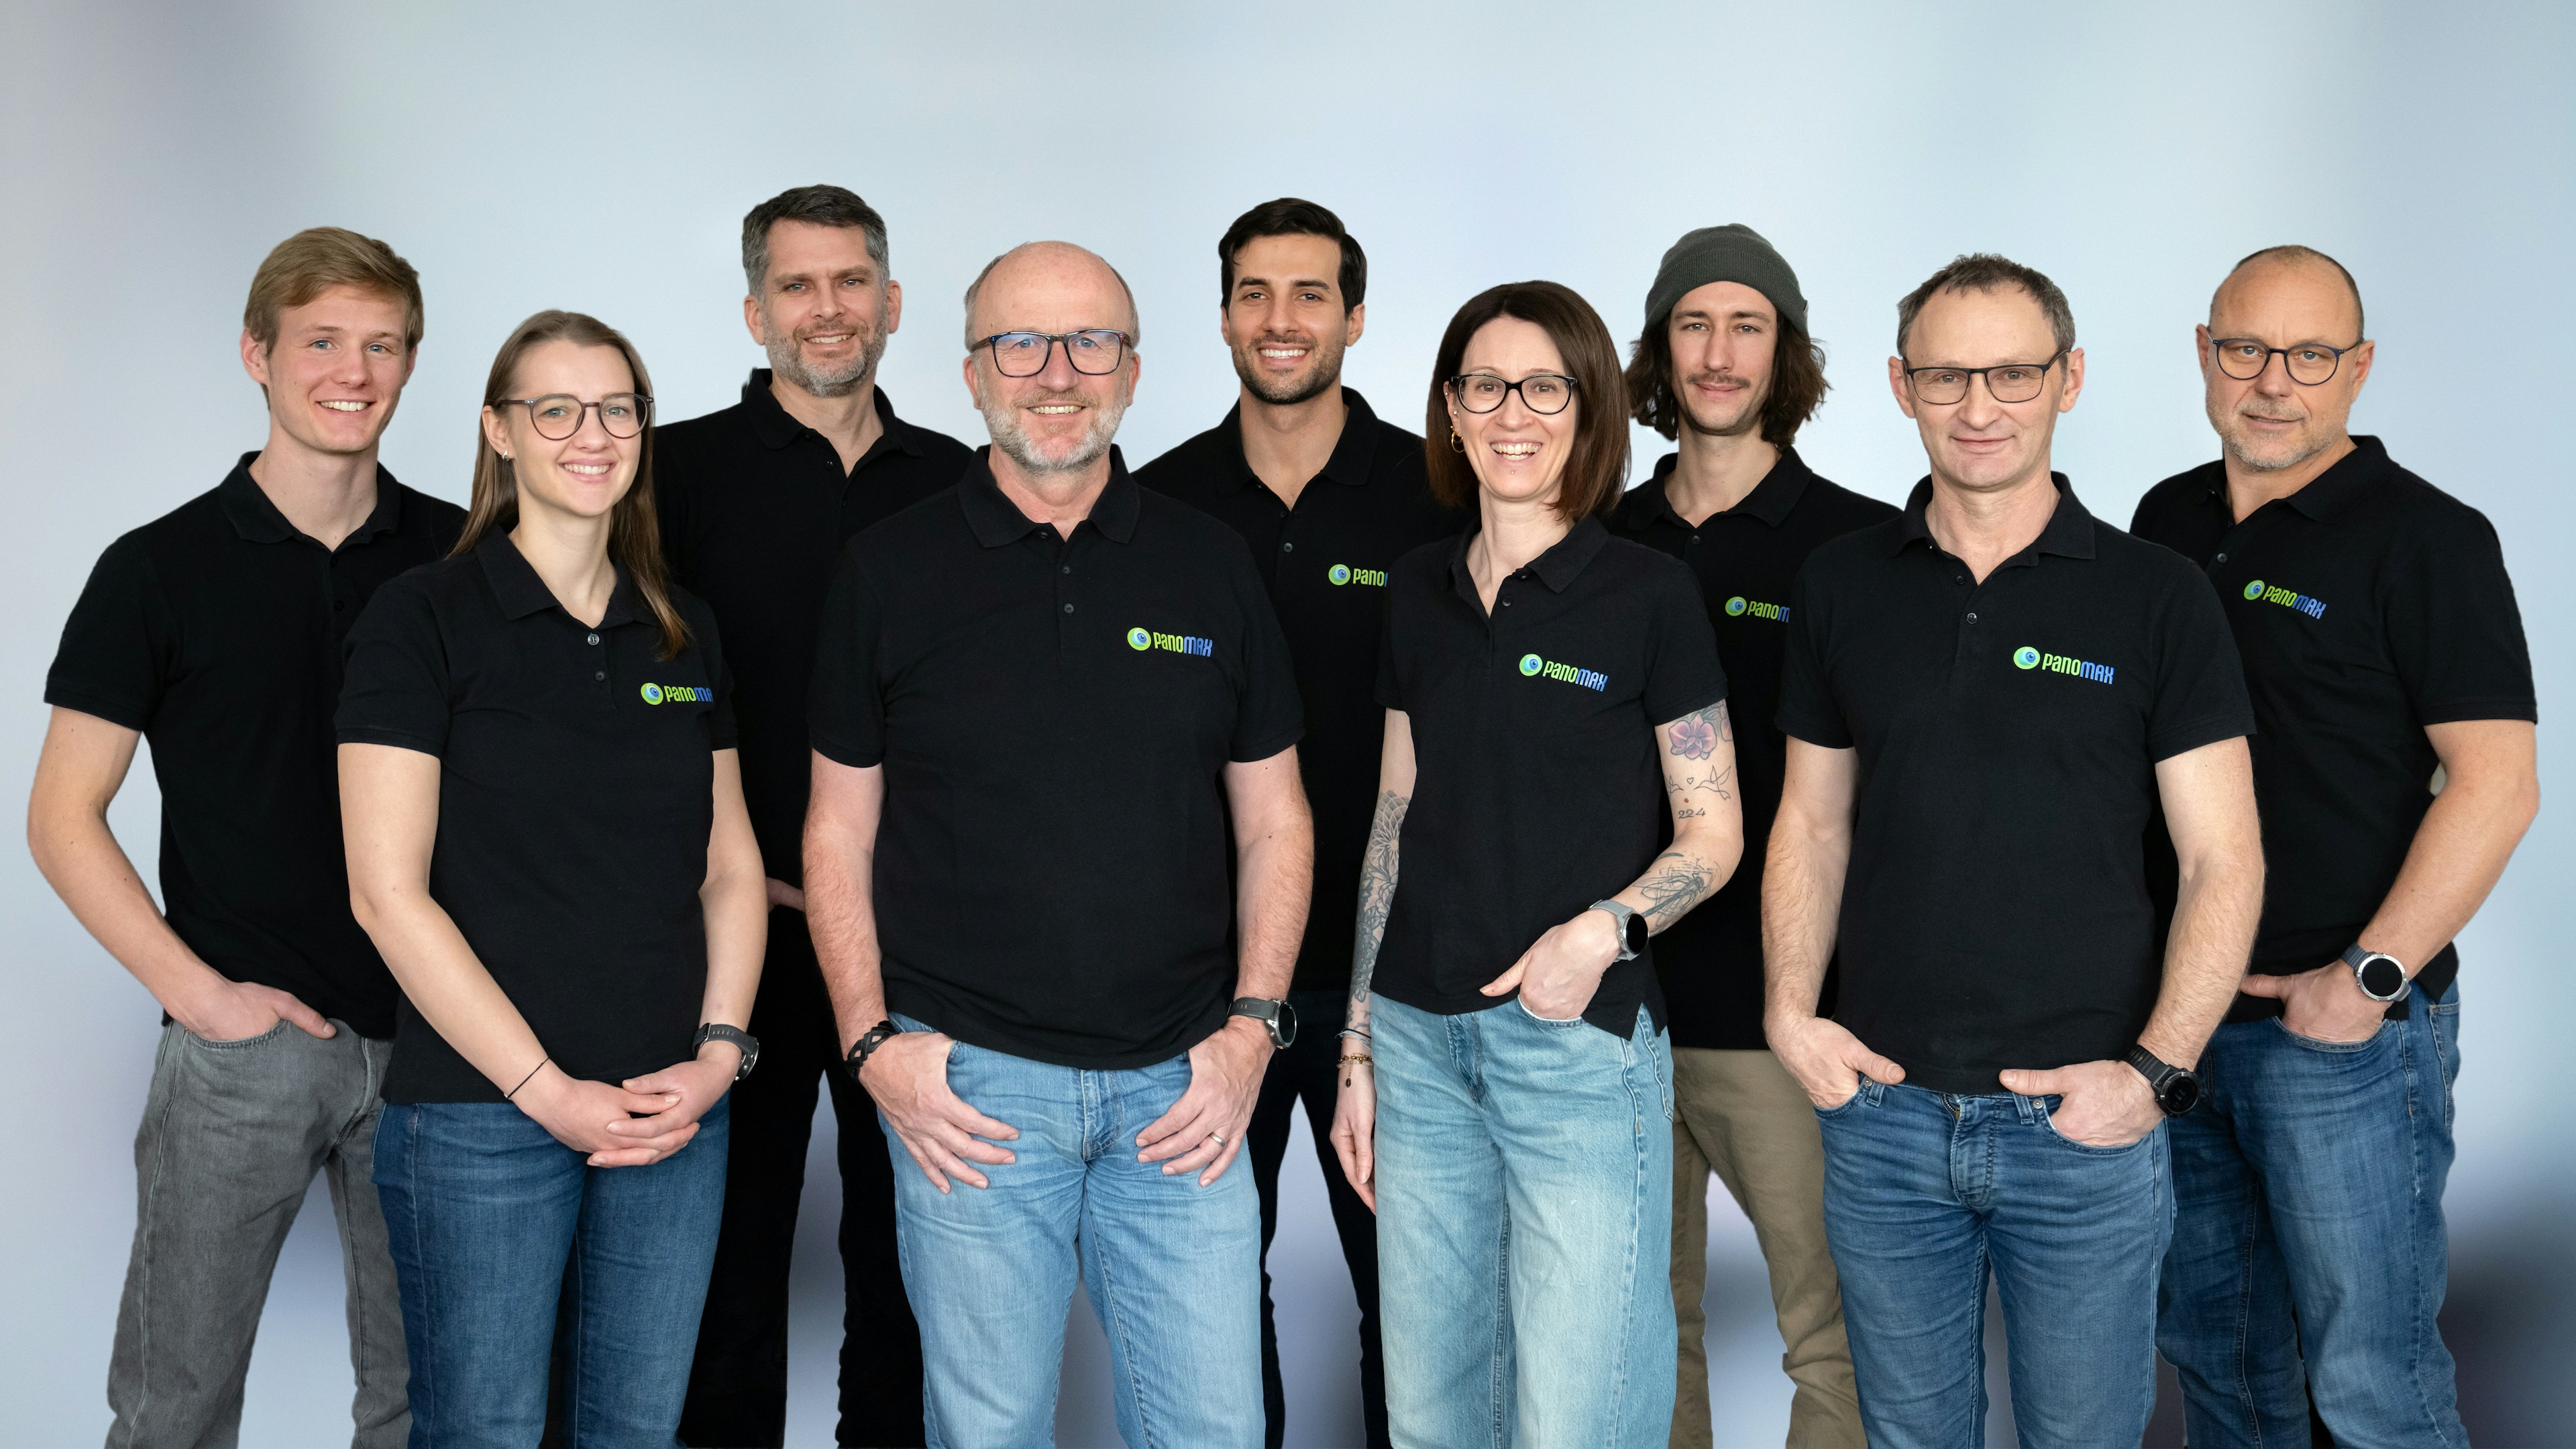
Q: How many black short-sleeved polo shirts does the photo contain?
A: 9